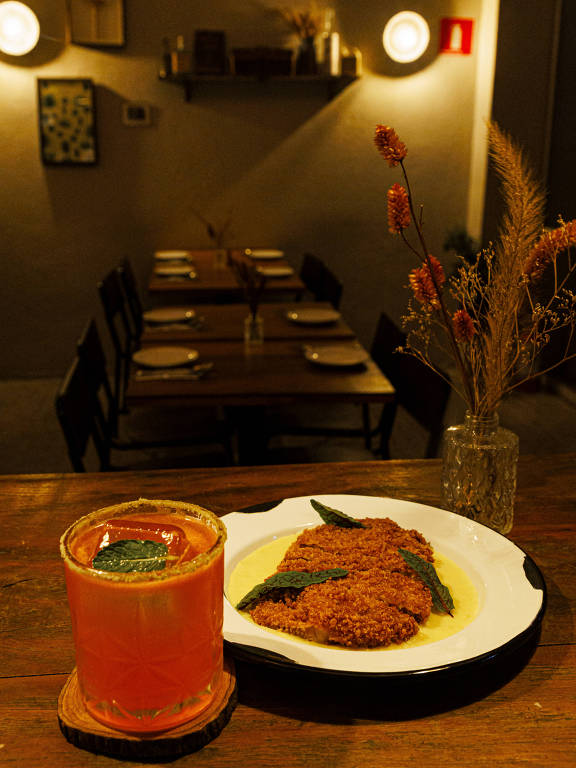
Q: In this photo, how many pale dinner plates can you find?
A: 9